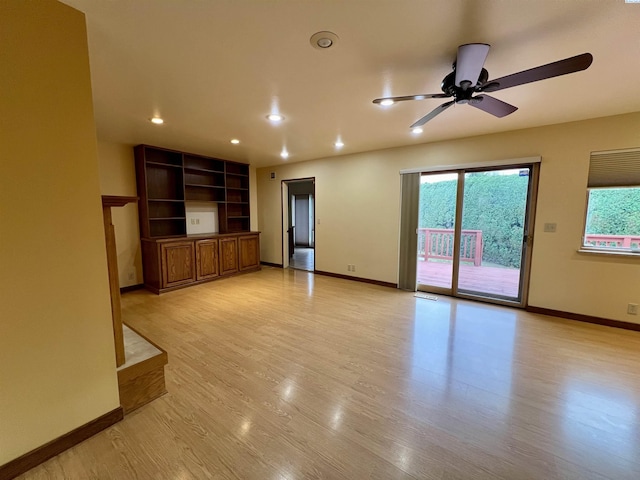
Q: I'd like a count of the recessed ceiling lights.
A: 8